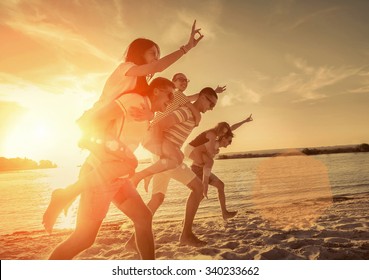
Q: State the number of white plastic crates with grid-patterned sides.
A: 0